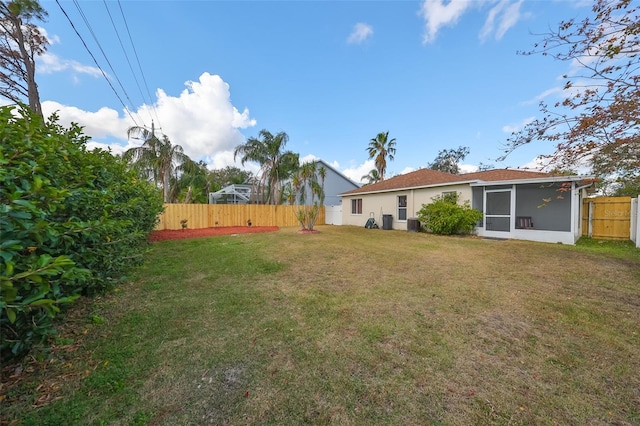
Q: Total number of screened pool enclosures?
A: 1